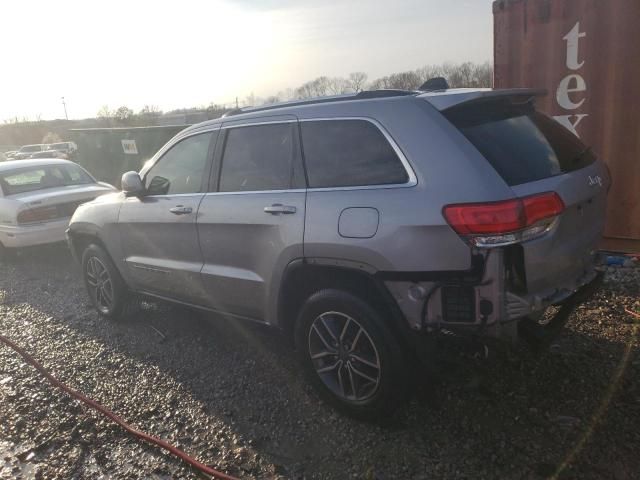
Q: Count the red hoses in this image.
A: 1